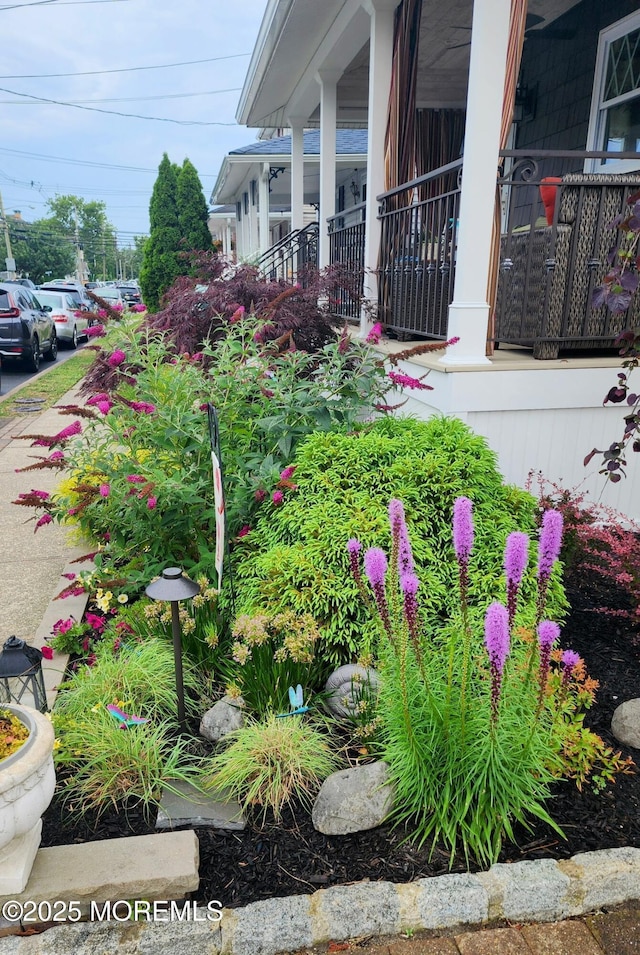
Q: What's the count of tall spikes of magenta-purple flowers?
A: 10